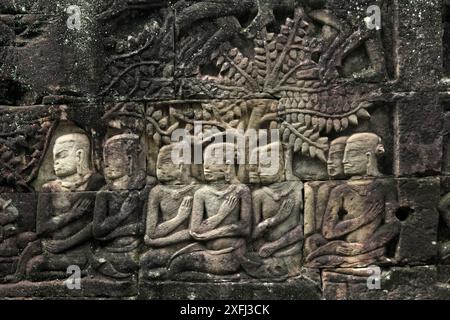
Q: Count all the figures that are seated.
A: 7